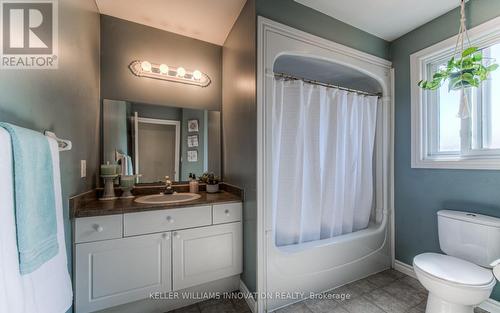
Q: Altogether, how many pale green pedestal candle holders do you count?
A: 2